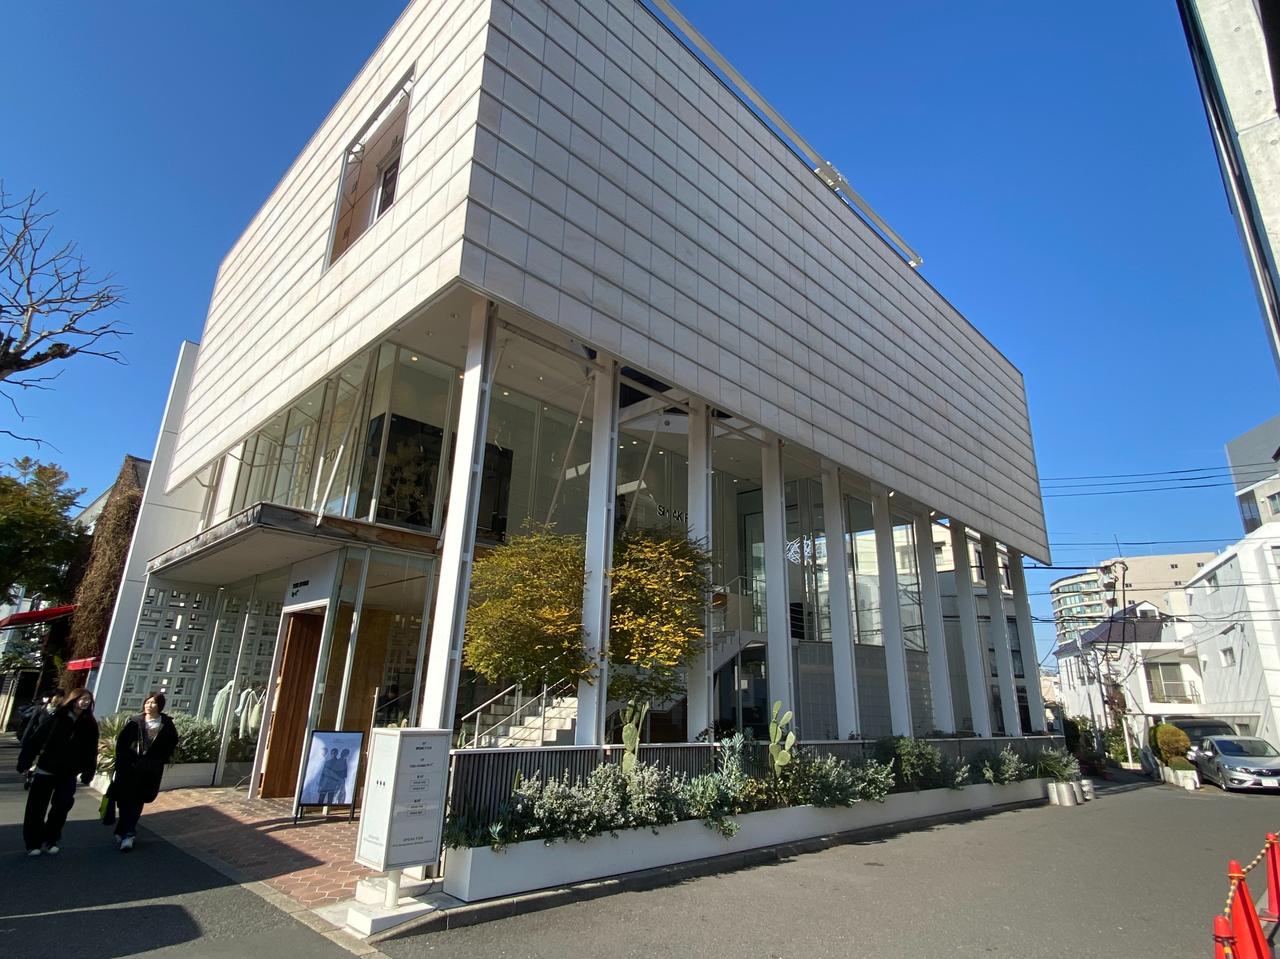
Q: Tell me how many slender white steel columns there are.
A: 10